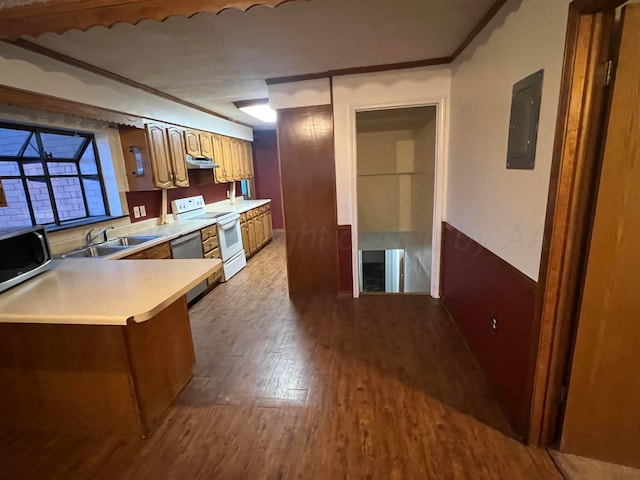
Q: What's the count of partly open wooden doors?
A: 1